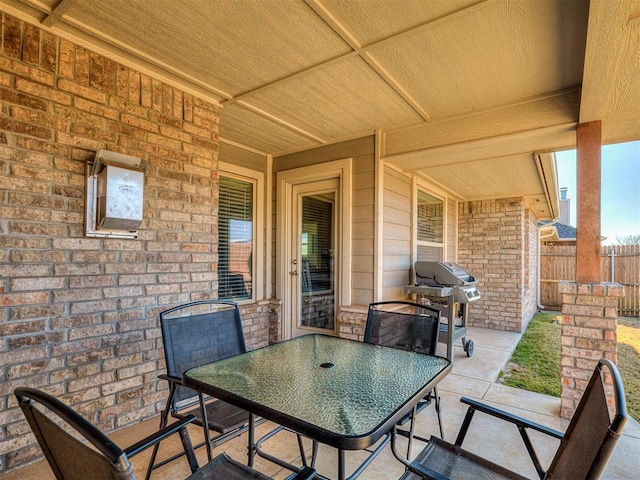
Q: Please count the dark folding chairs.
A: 4